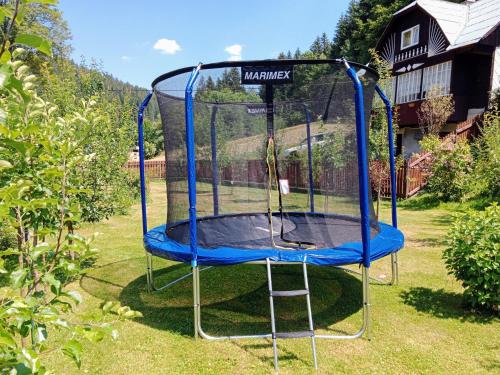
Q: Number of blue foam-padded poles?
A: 6